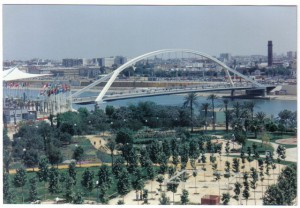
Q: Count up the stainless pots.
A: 0